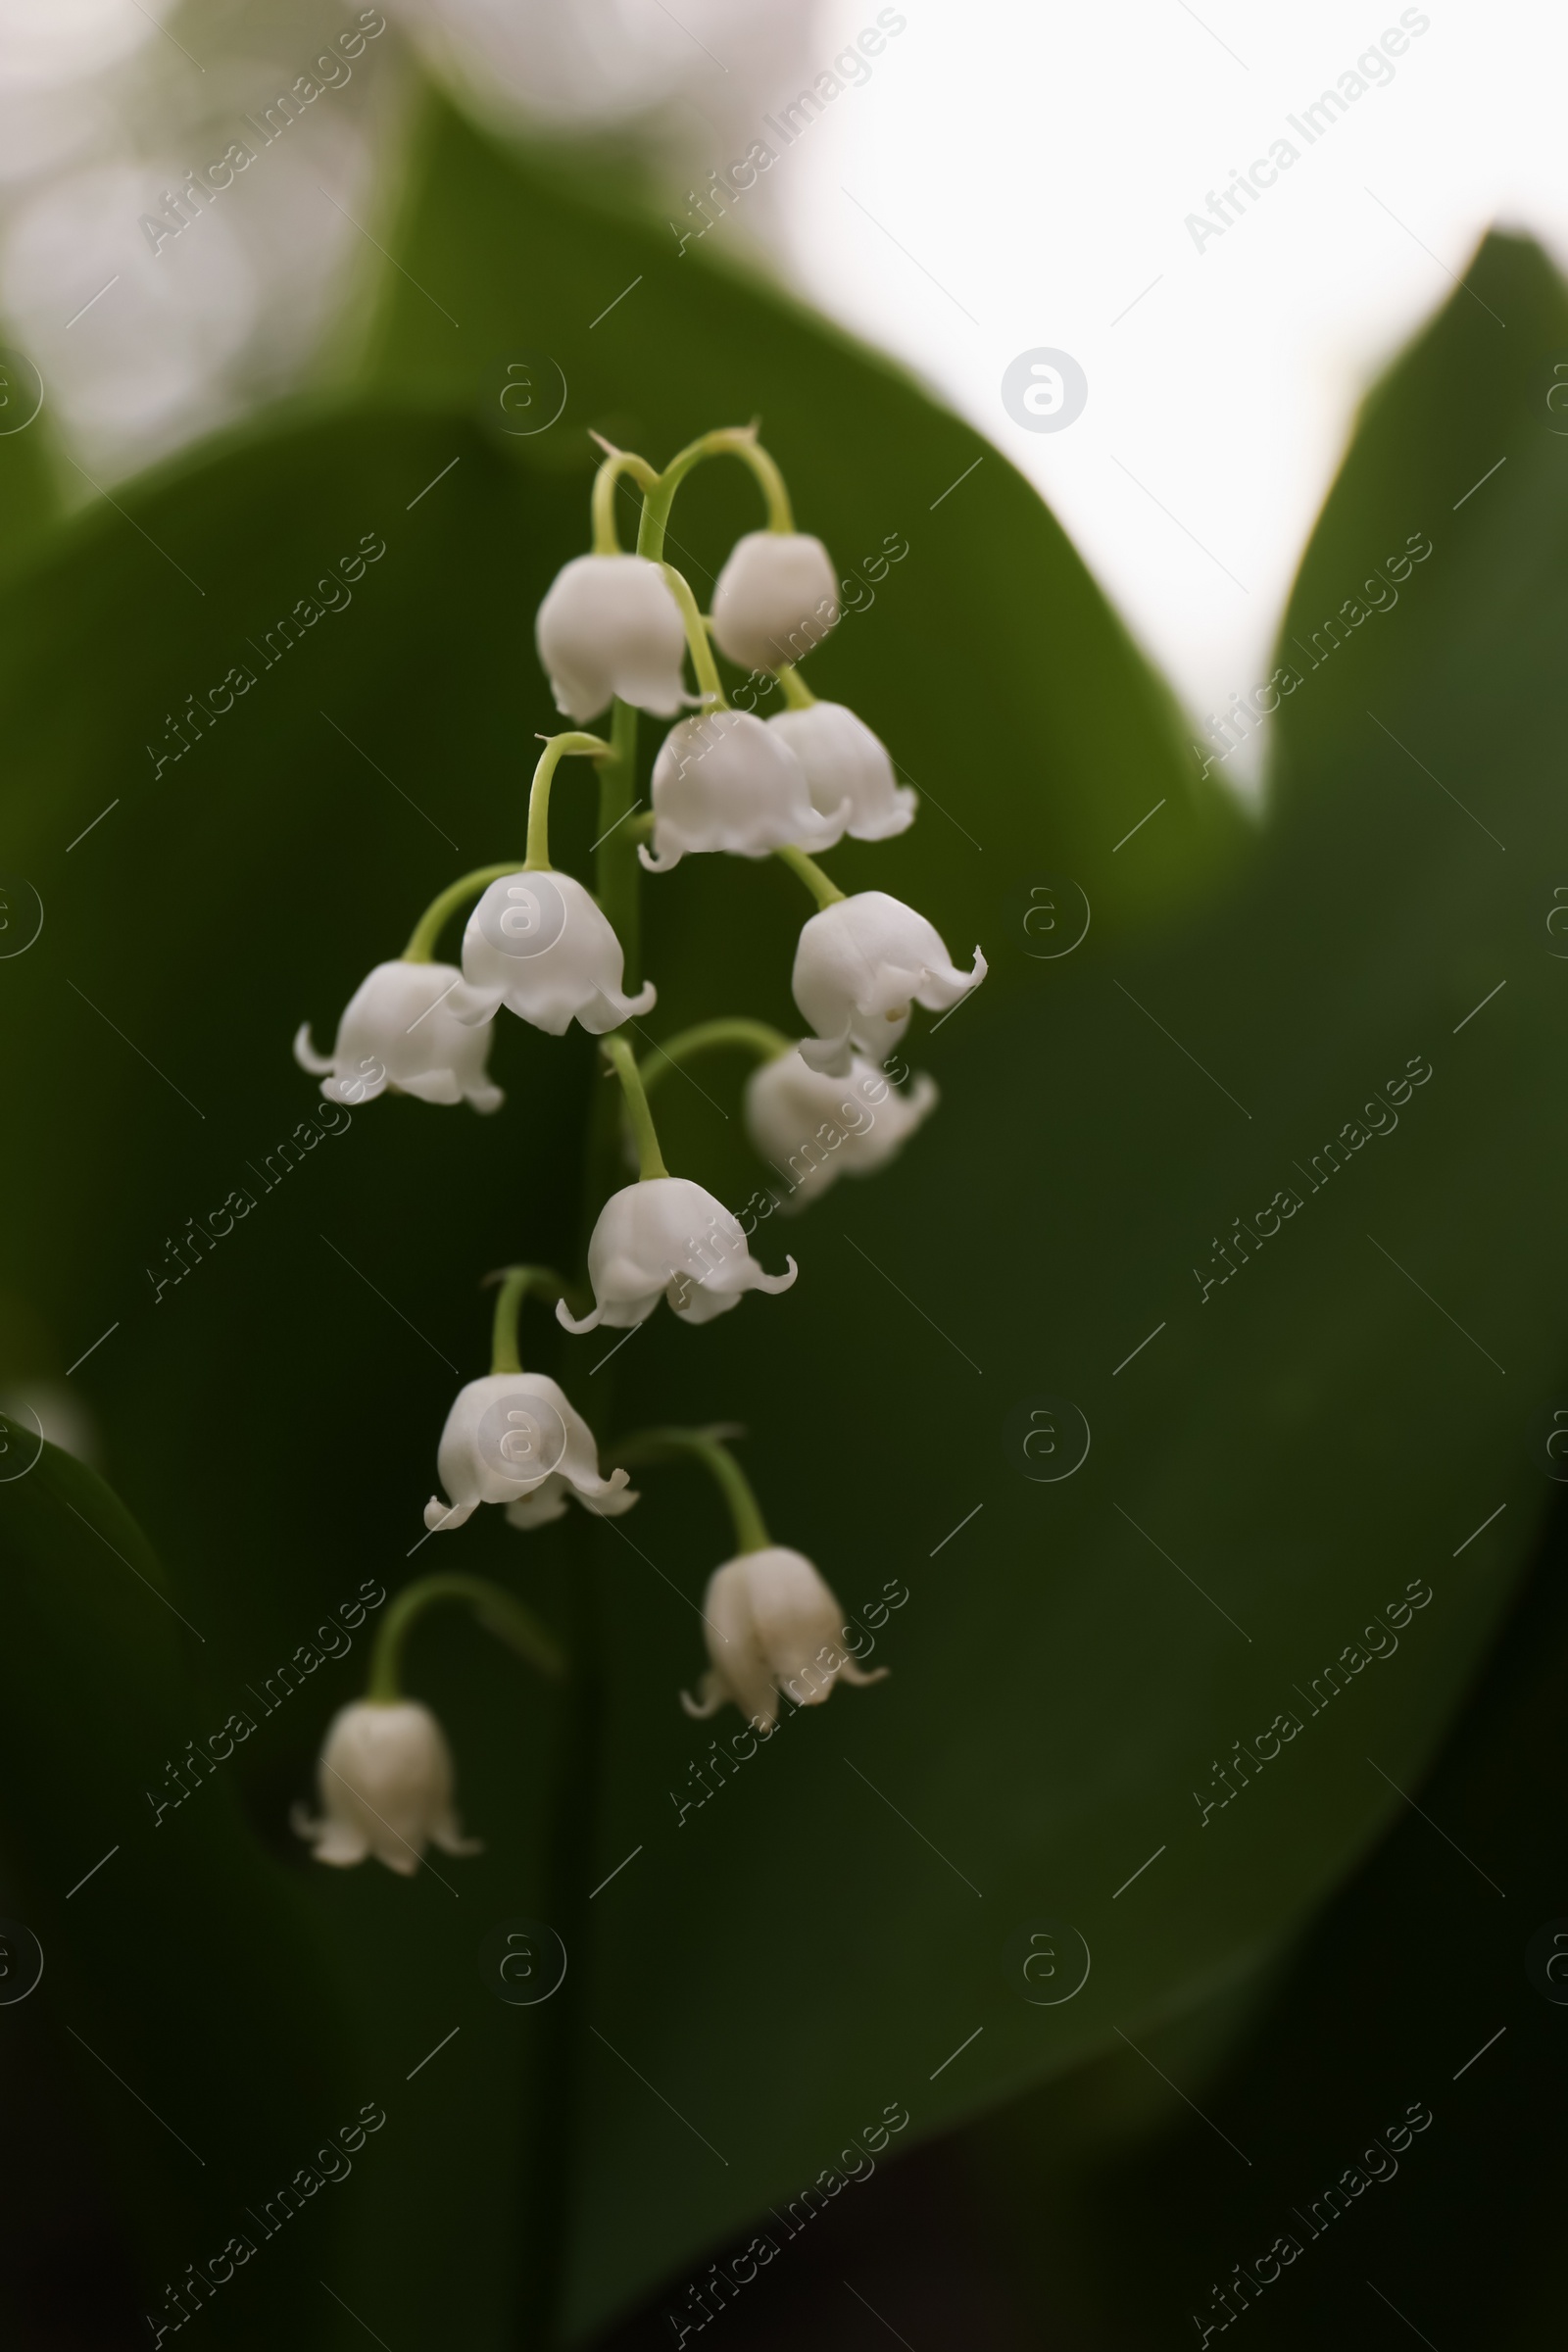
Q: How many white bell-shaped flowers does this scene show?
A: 12